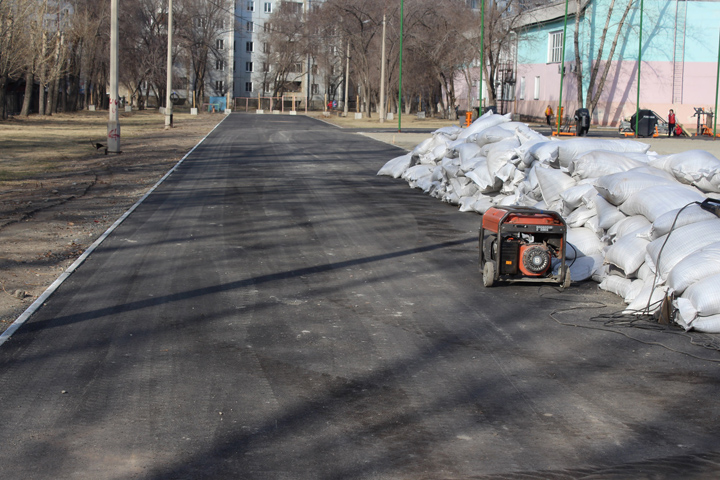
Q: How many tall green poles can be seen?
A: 5